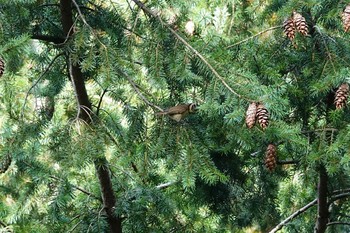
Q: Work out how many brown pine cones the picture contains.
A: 8